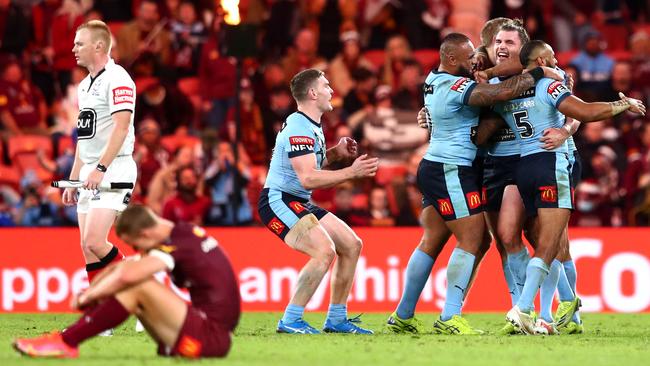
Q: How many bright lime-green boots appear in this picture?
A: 5